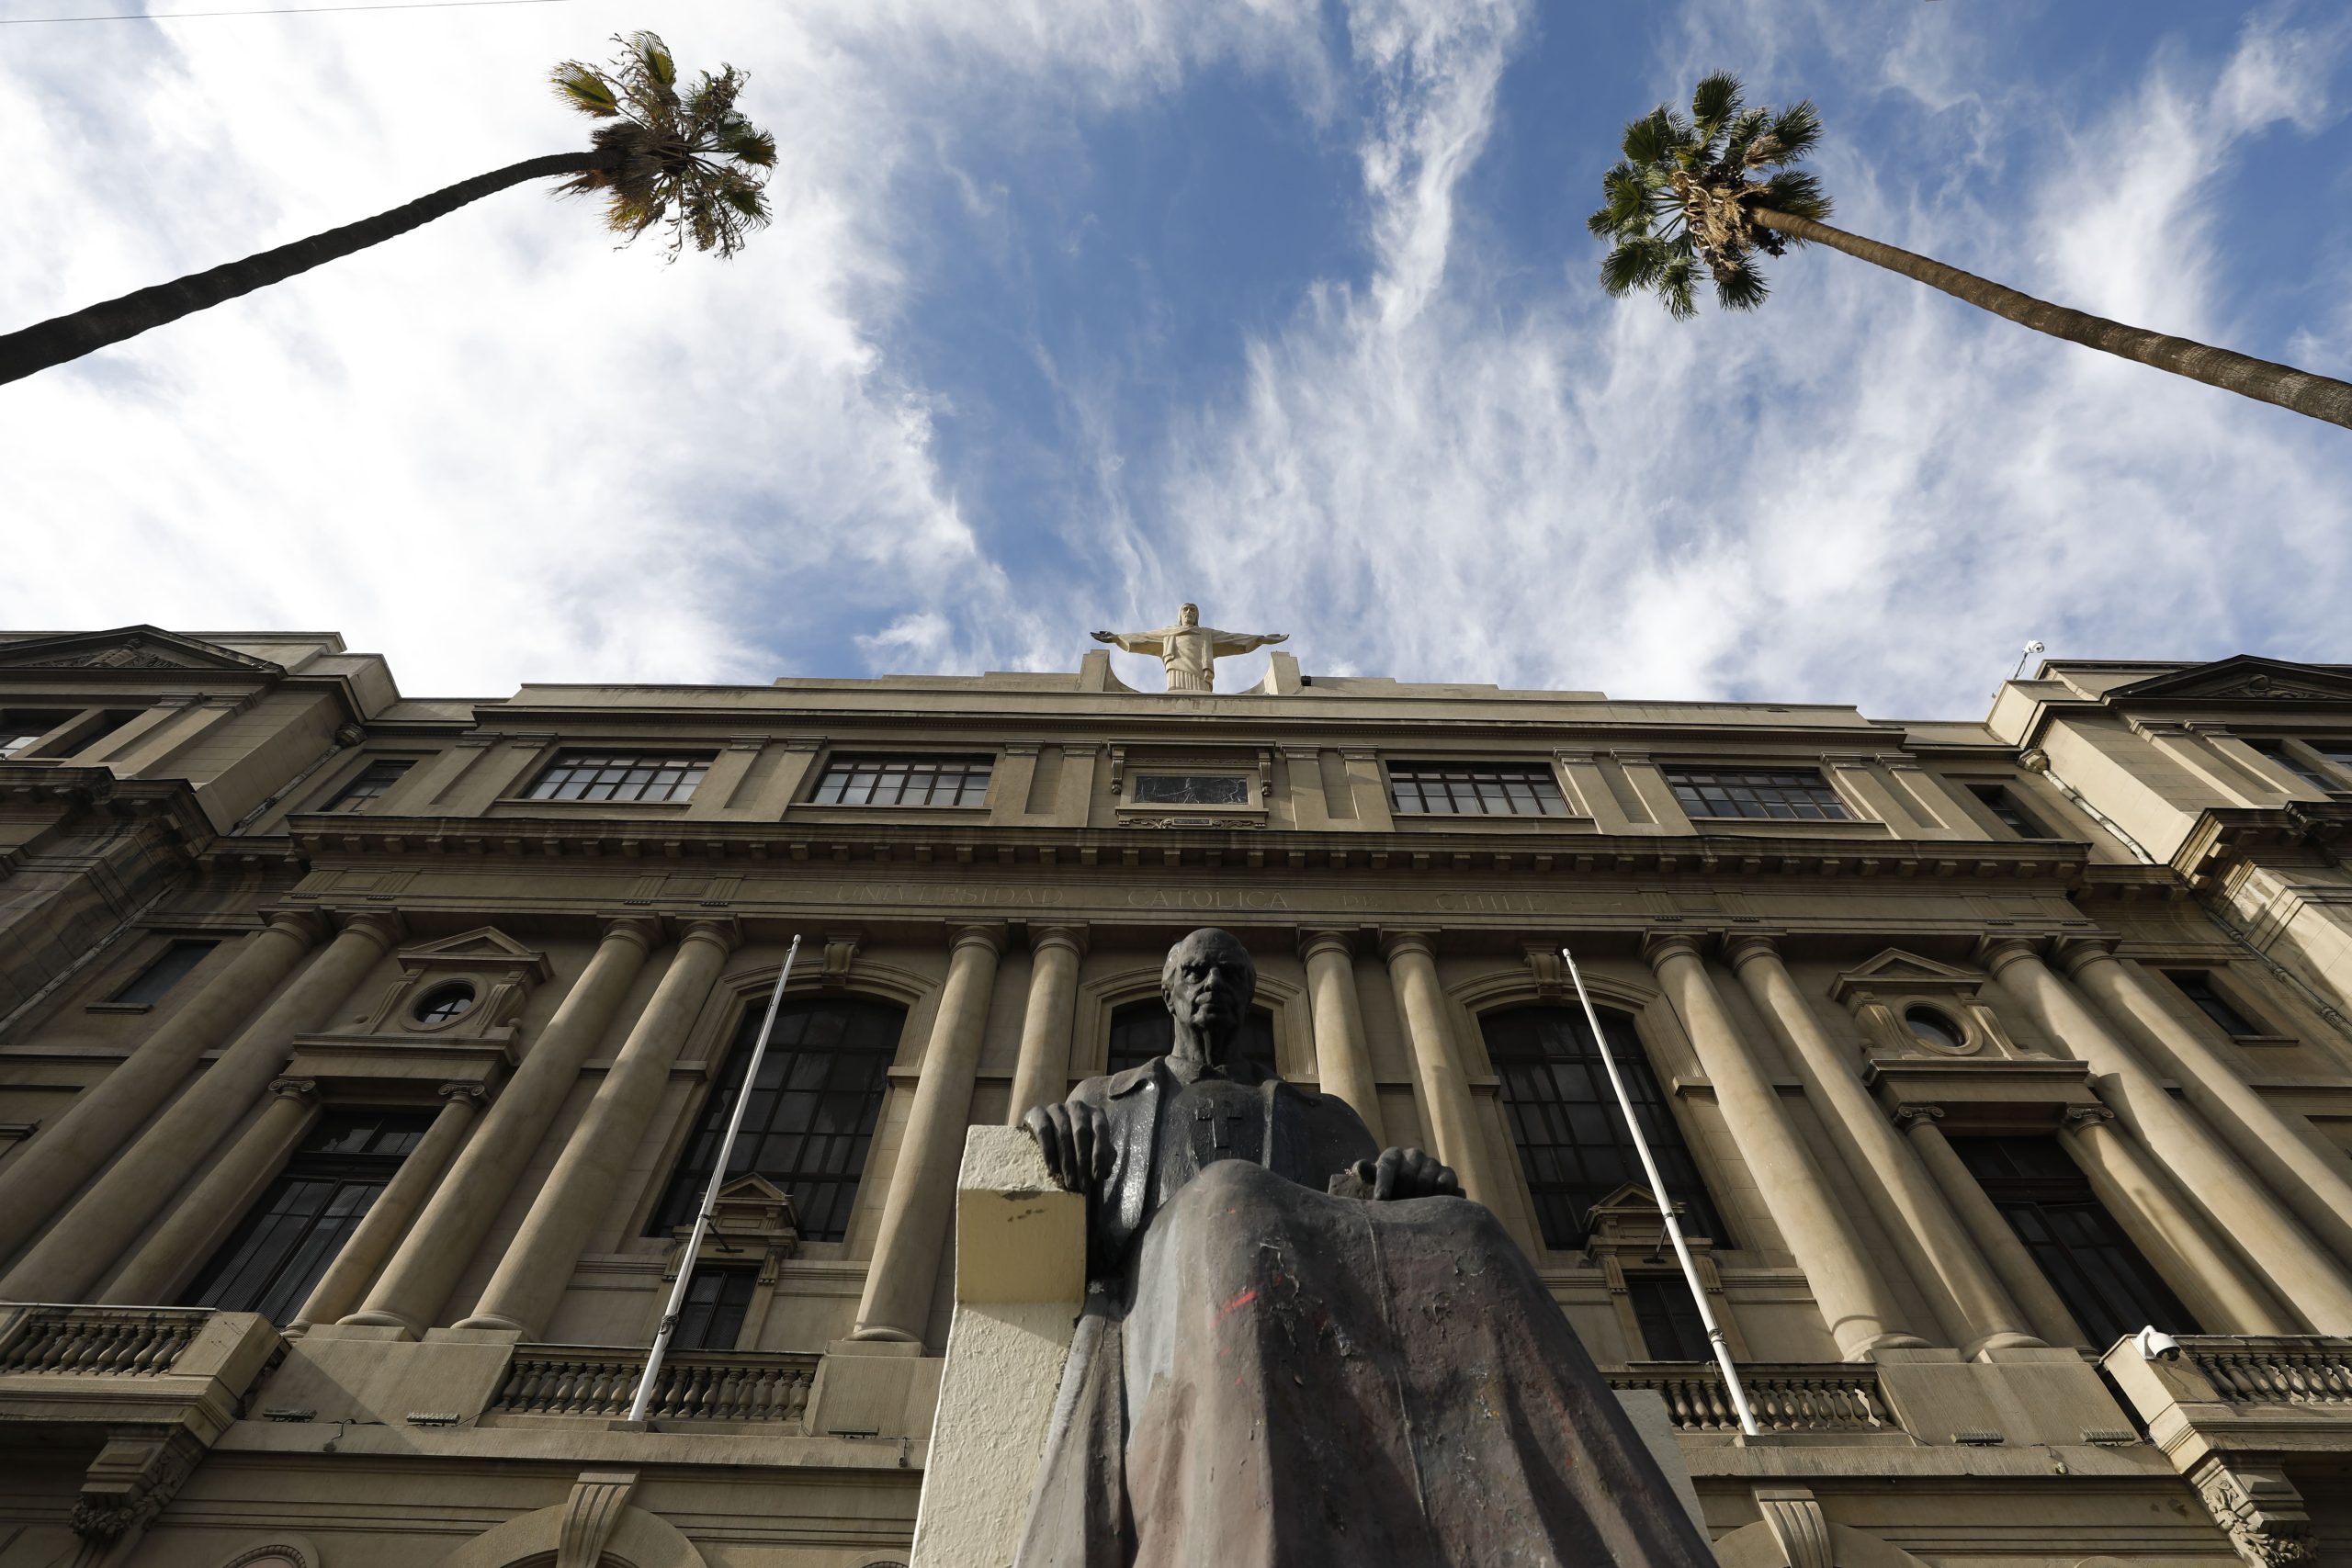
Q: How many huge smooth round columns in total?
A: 12